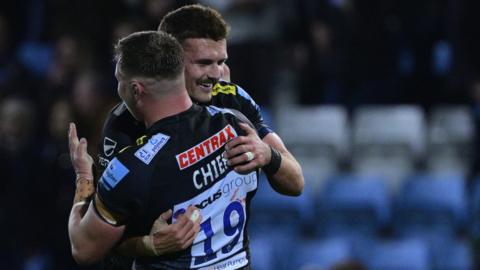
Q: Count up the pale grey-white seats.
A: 3